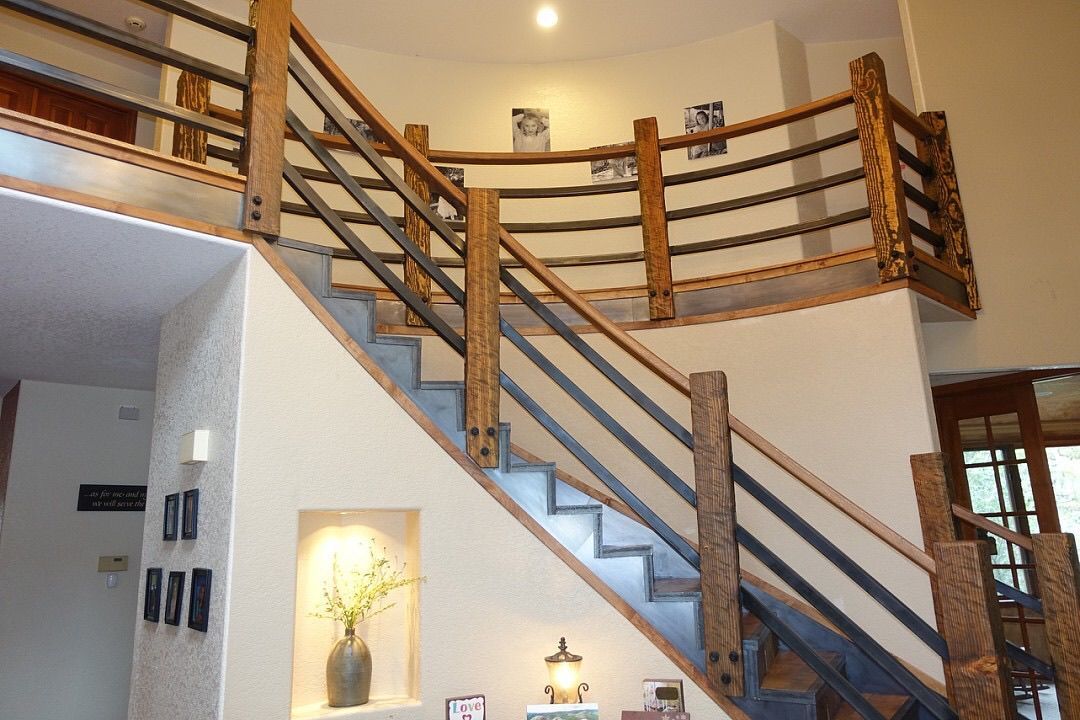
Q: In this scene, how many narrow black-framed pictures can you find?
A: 5